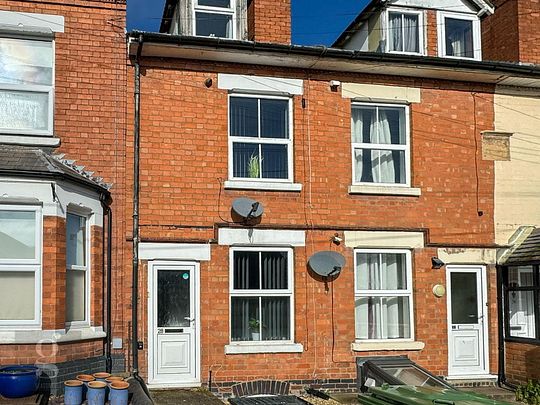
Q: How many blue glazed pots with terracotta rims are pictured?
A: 6